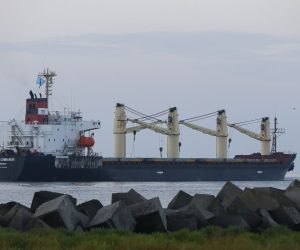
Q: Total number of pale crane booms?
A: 4